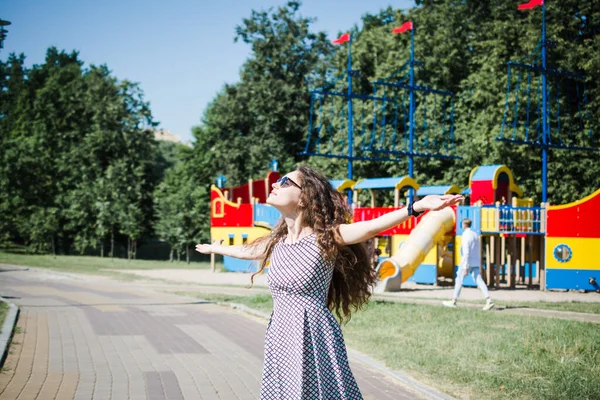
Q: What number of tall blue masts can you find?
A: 3